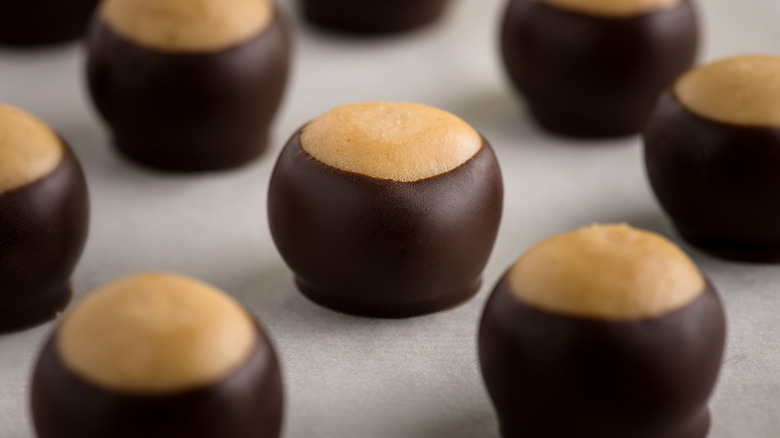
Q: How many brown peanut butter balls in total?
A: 9